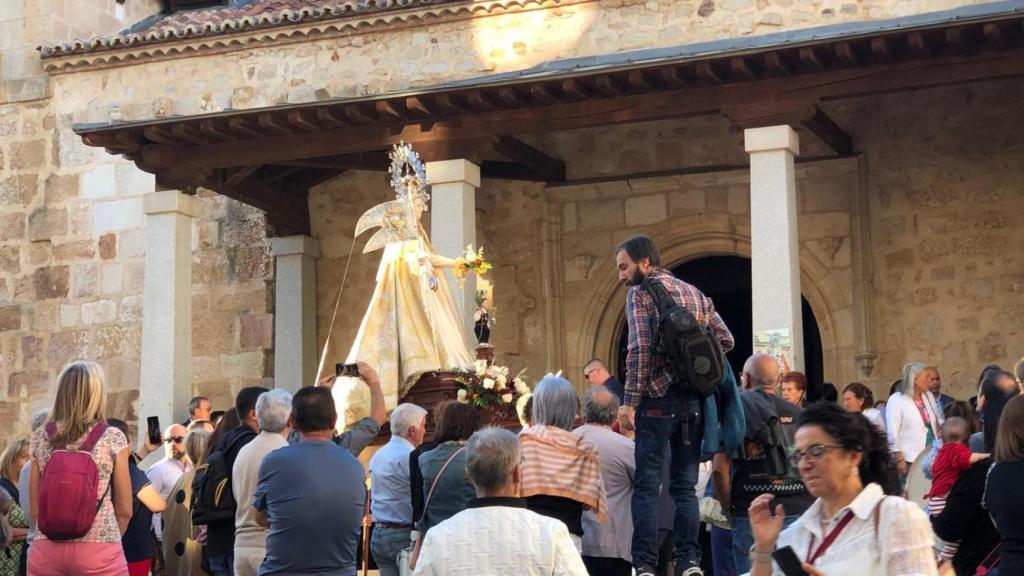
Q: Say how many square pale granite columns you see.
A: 4